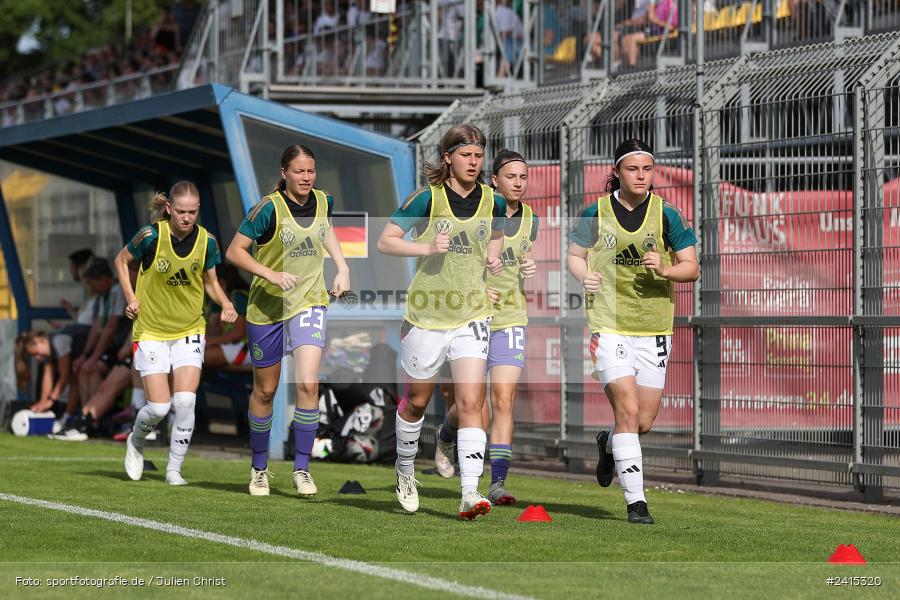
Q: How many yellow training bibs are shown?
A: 5